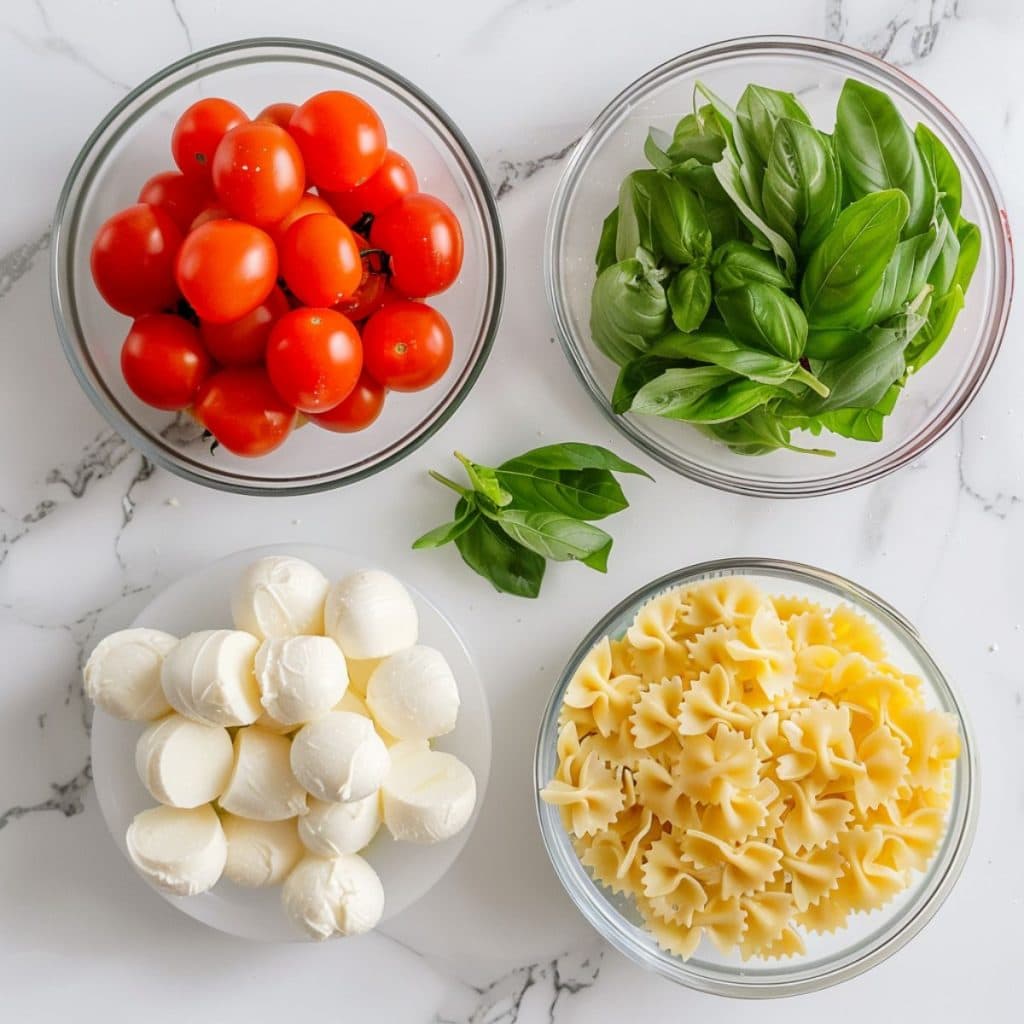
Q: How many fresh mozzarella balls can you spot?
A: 14